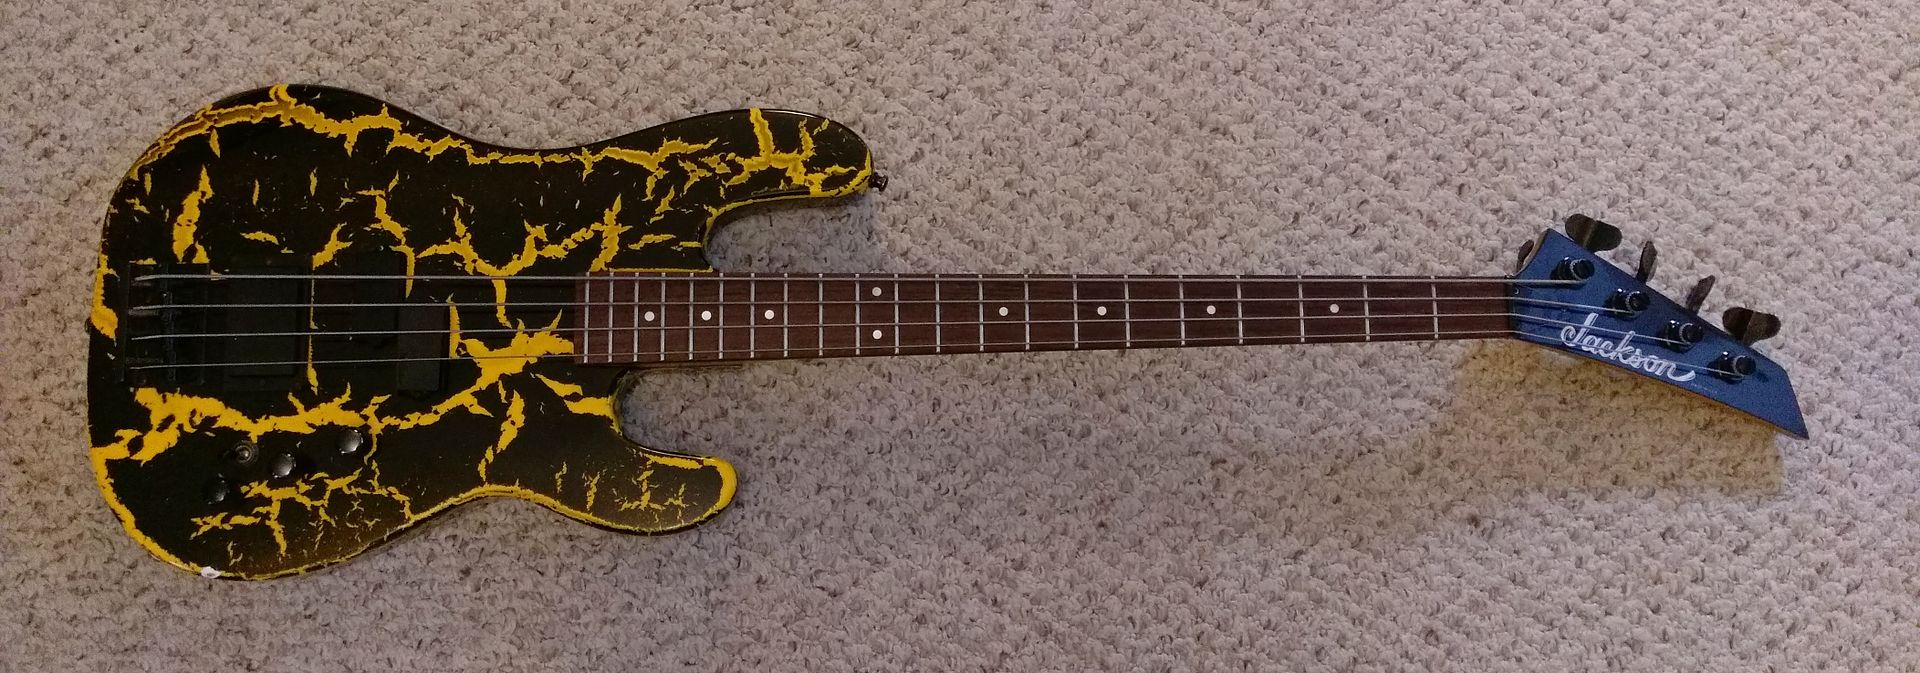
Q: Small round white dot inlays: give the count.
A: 9